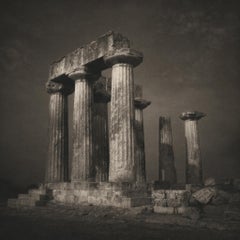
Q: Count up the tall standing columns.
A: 7